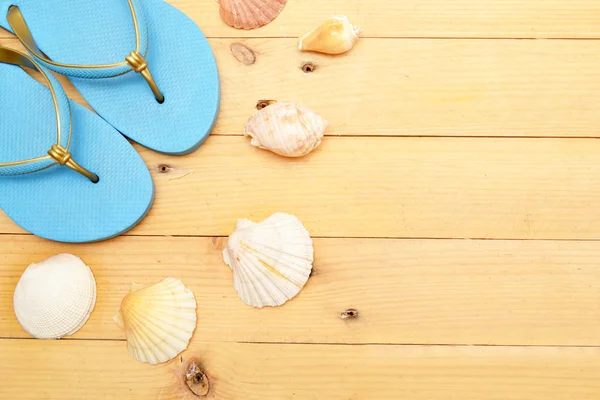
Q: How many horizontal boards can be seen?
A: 5